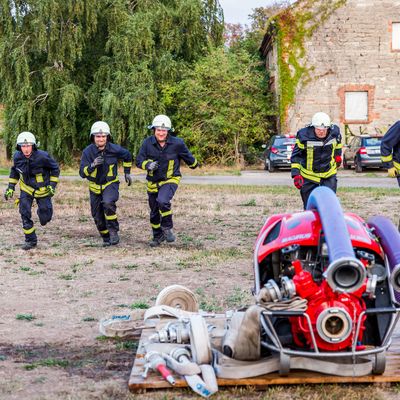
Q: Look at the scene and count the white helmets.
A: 4